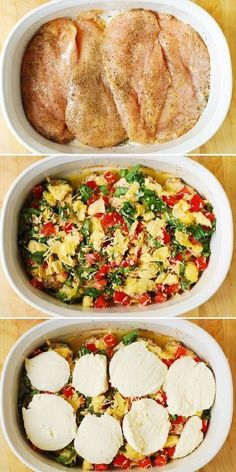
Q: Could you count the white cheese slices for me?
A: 8